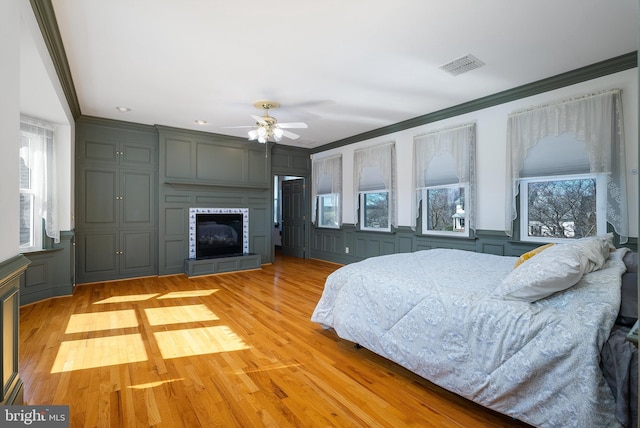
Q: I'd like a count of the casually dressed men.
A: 0